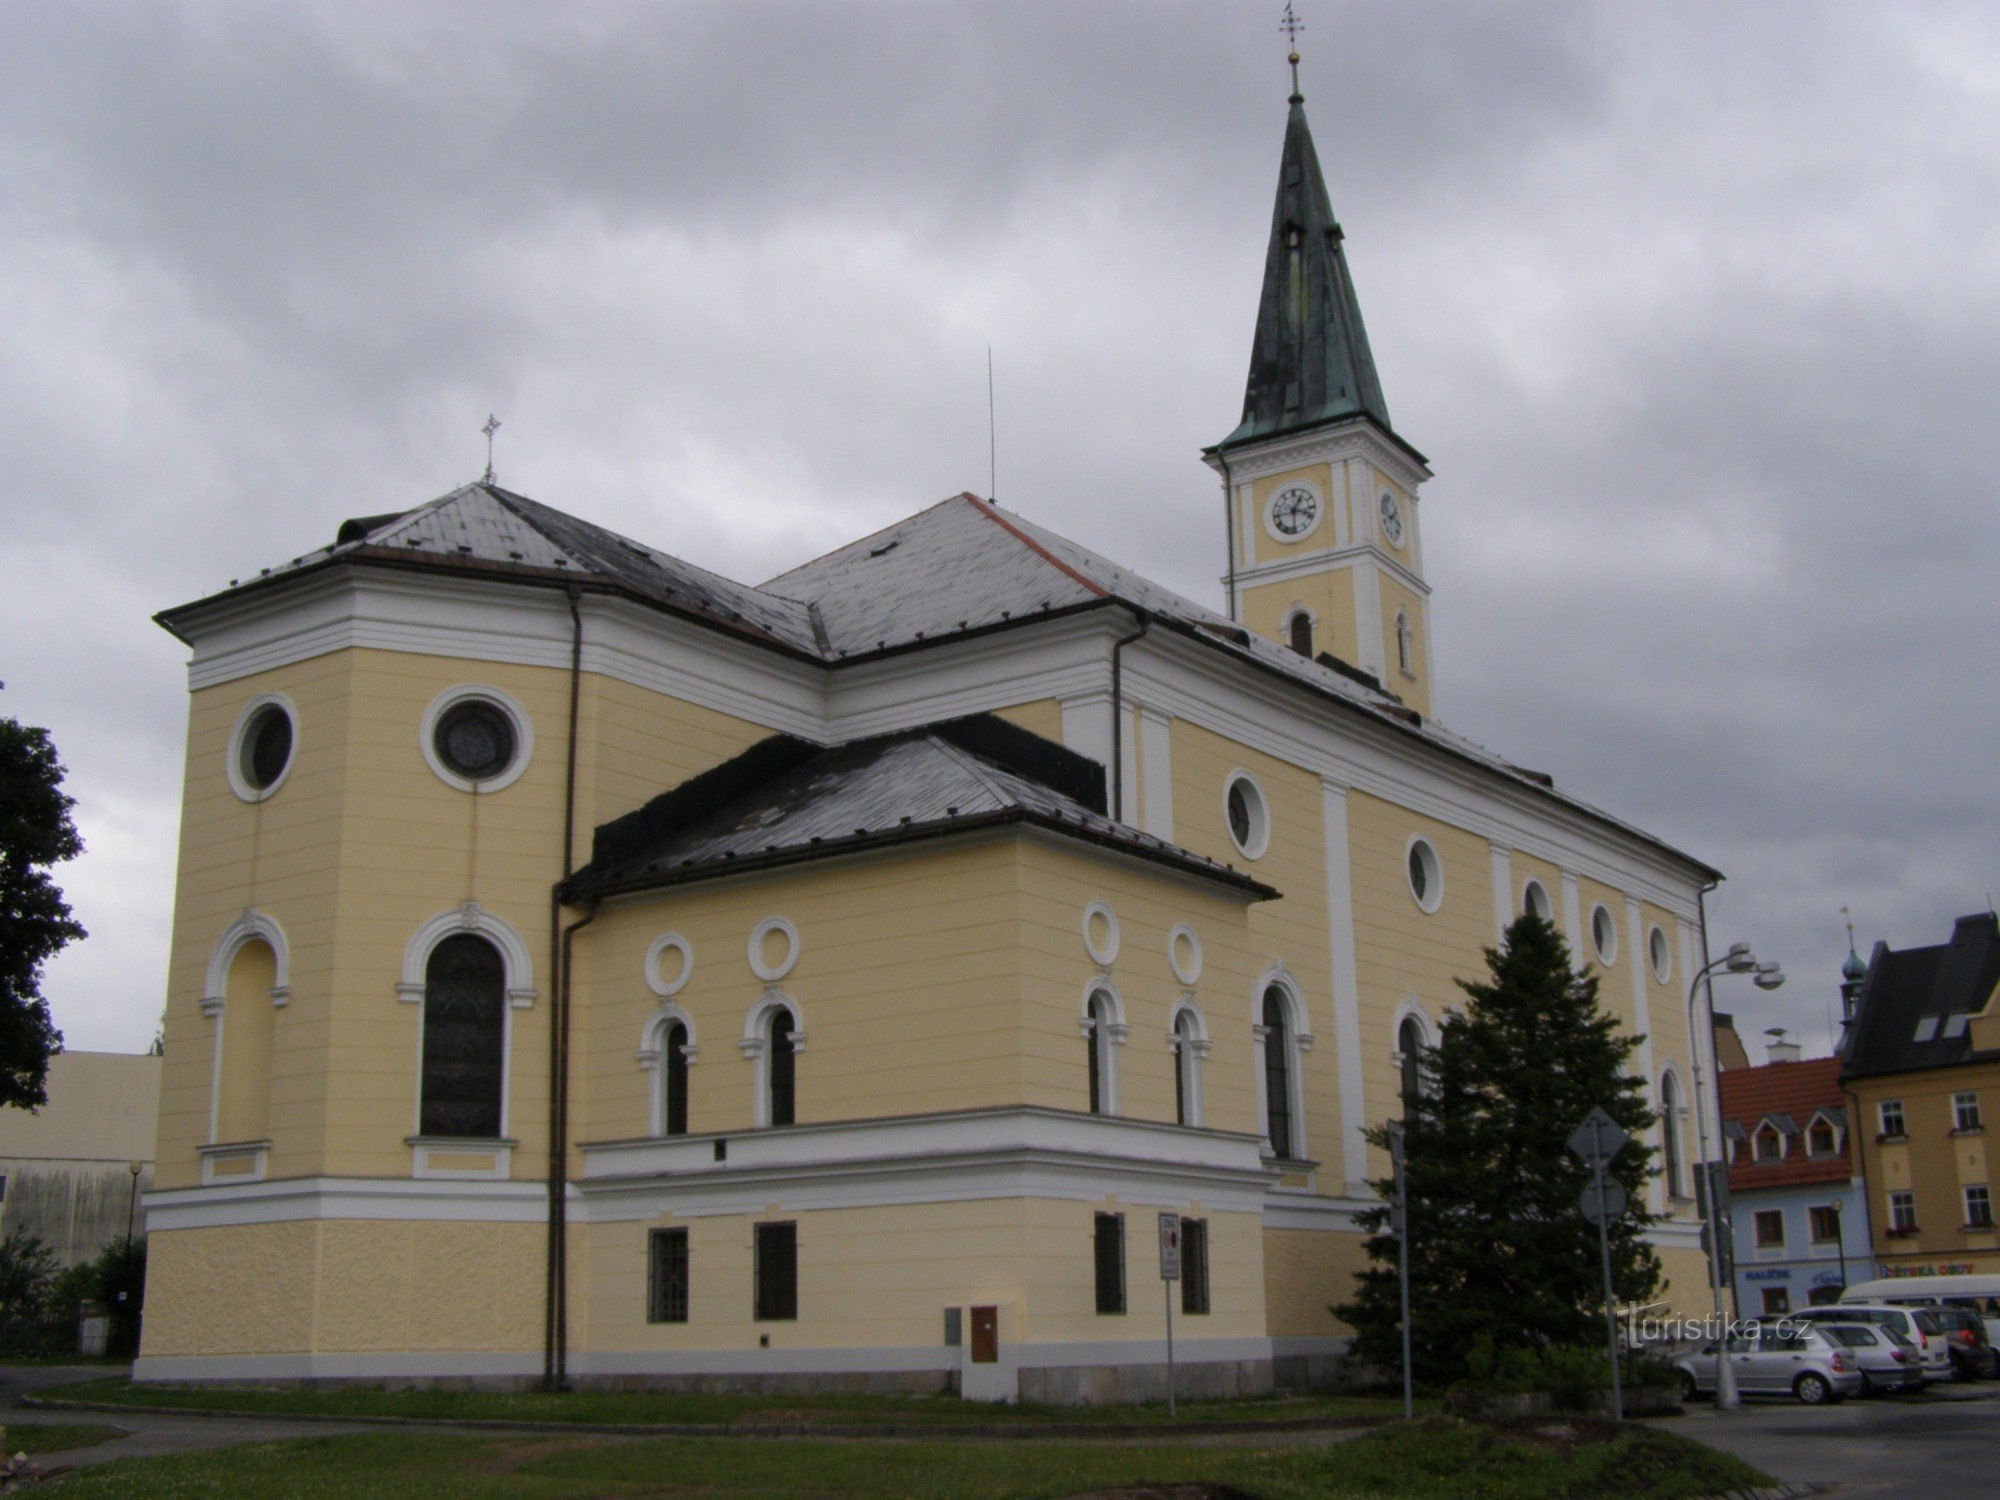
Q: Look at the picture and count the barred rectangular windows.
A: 4